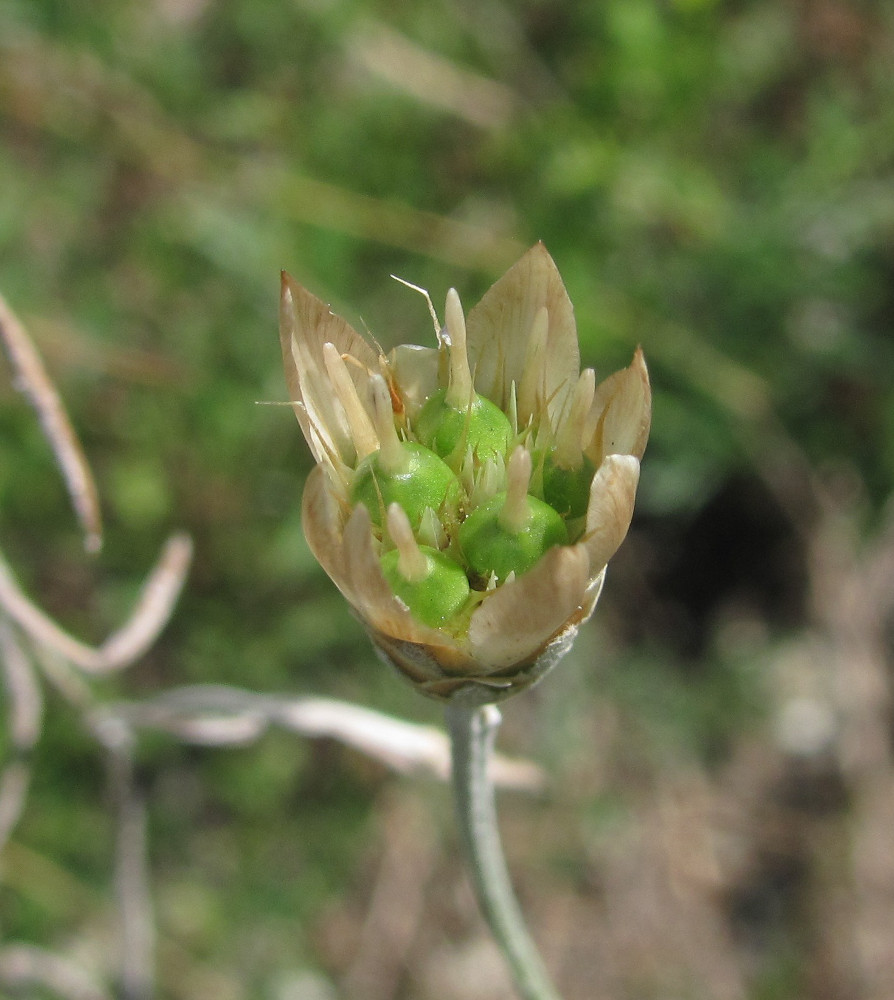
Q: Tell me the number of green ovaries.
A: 5